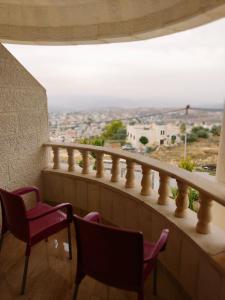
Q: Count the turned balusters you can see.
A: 10